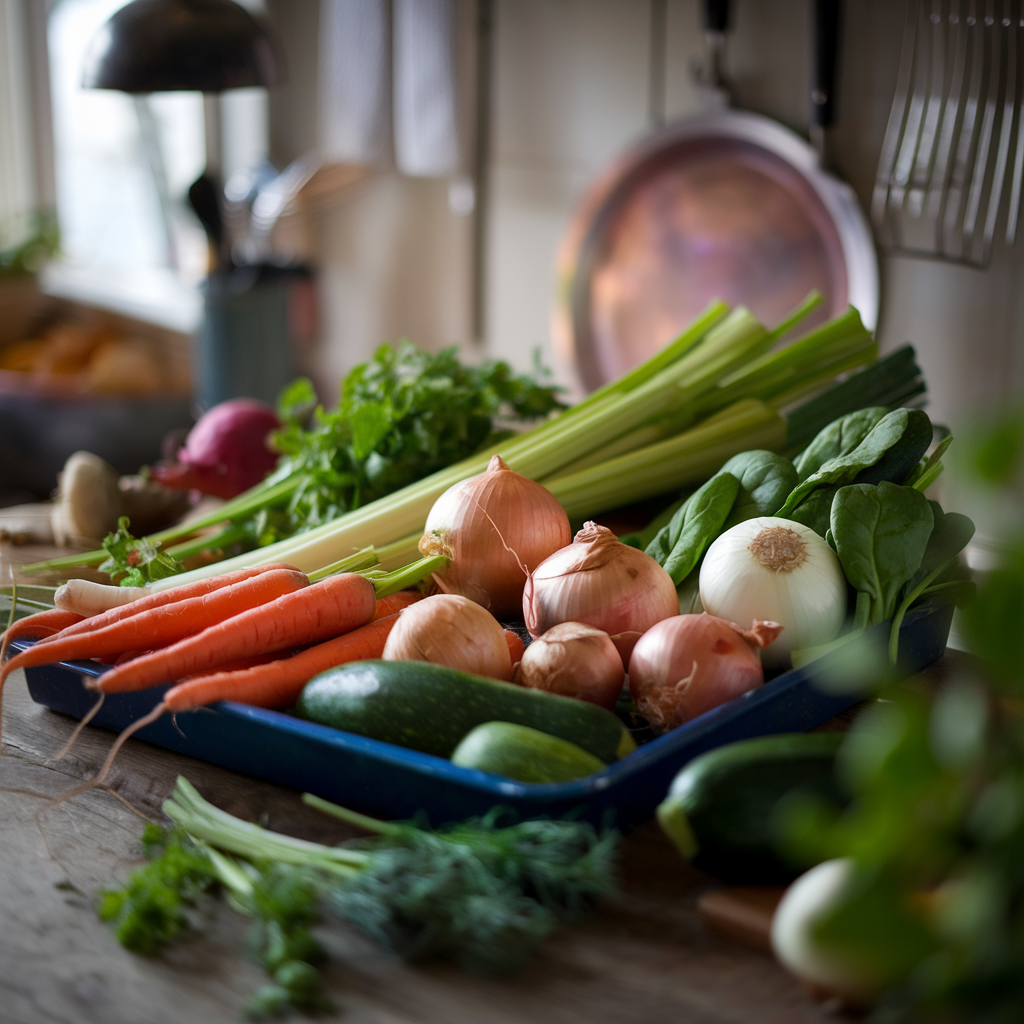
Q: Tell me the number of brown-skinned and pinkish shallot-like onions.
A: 5